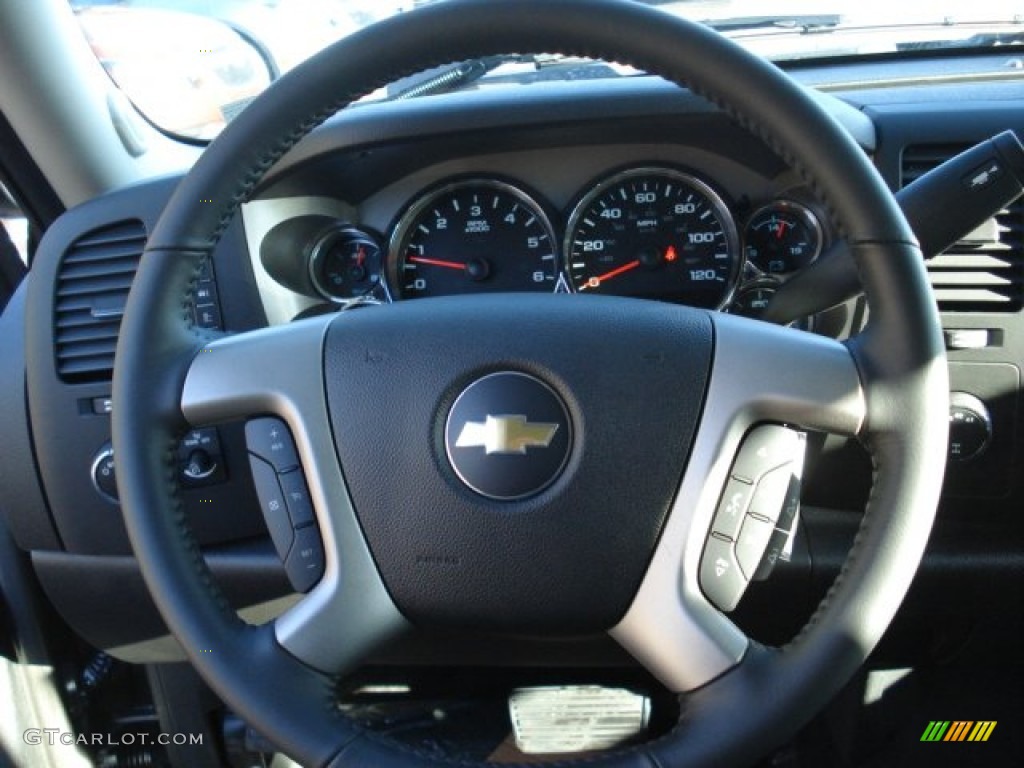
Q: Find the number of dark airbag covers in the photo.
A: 1